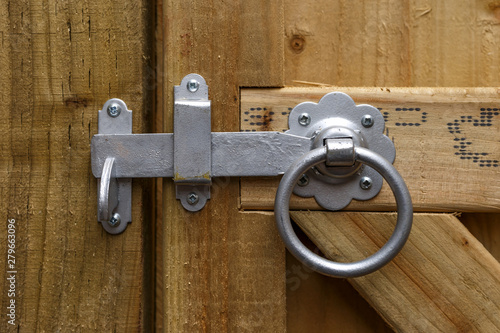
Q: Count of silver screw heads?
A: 8